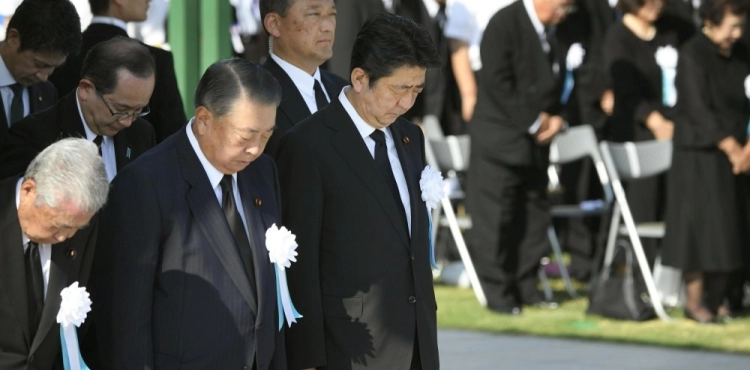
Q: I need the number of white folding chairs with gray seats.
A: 3